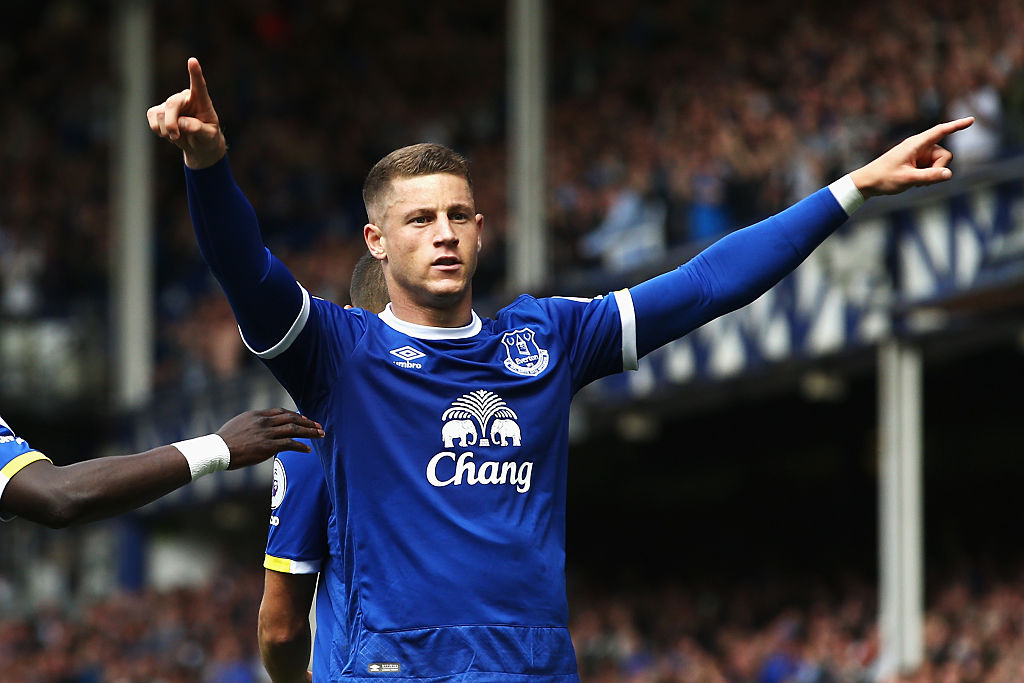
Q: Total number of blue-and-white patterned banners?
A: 1